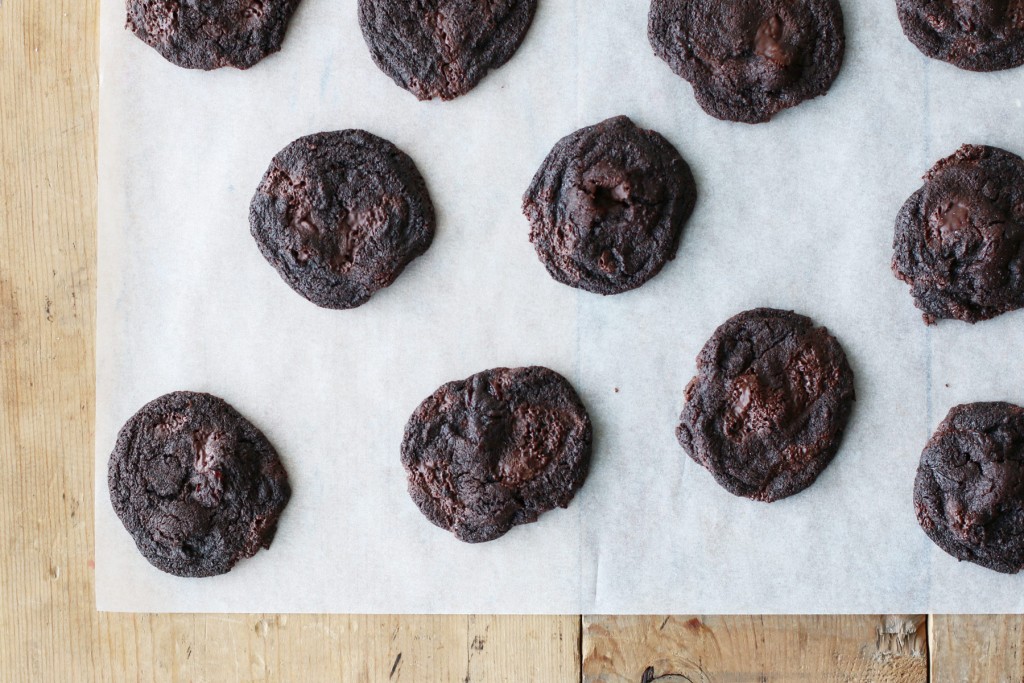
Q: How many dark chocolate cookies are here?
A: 11